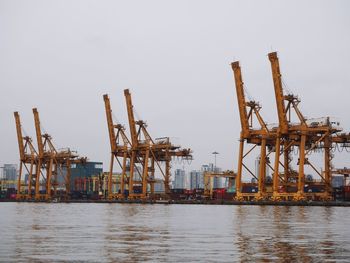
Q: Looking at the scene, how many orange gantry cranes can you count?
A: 6